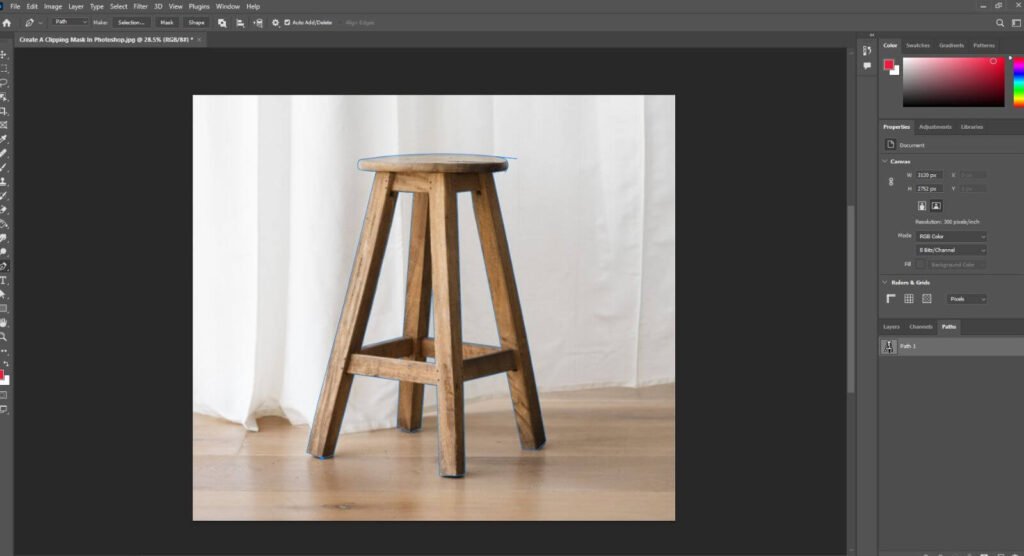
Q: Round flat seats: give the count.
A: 1